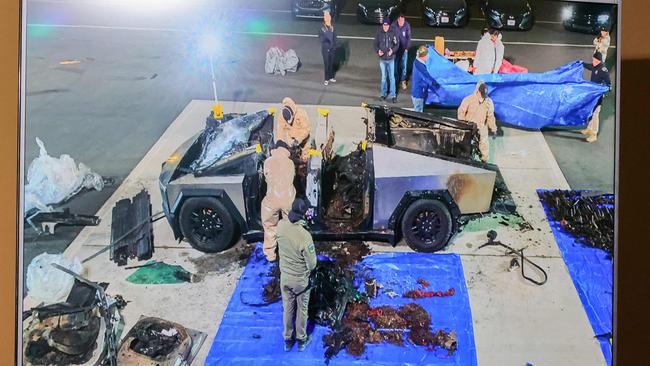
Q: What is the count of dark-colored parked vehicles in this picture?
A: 5